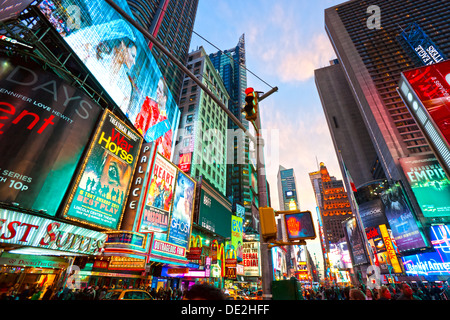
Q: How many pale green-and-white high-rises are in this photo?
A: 1